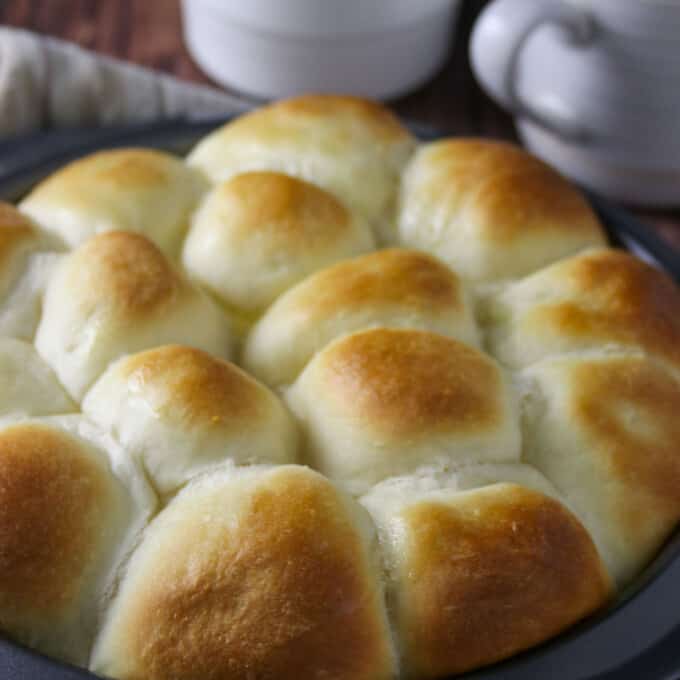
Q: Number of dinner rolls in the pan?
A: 15